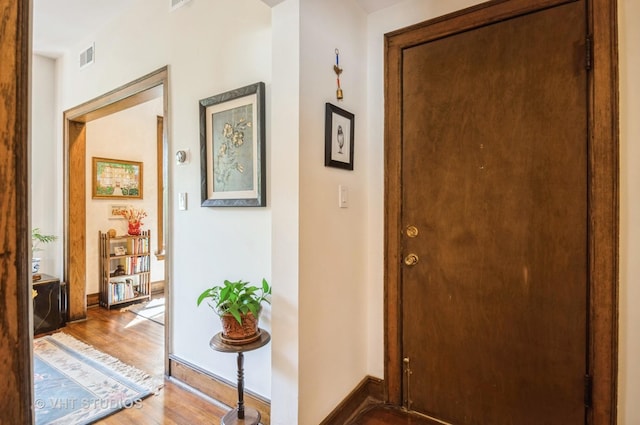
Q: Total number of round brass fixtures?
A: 2